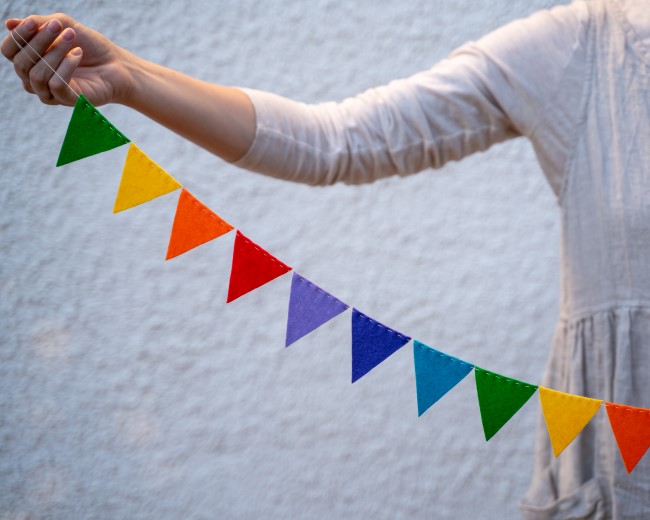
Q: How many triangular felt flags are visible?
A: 10